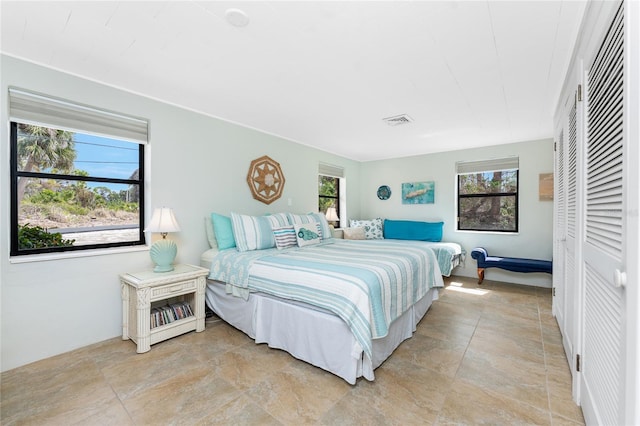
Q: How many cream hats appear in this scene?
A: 0